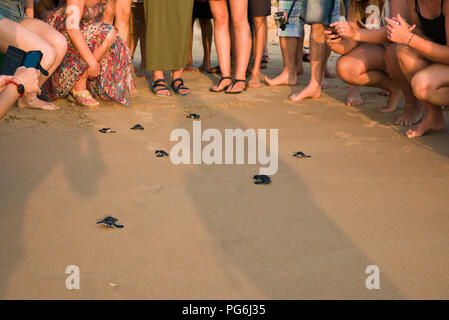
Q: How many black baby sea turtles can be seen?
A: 7